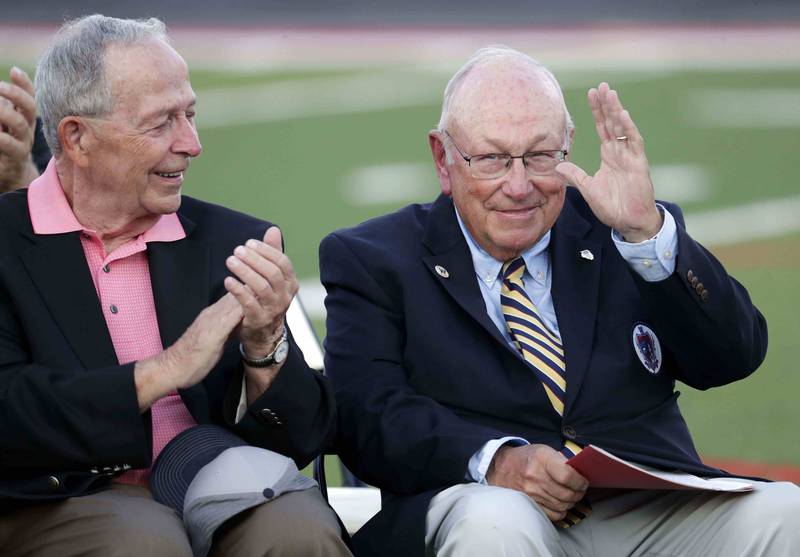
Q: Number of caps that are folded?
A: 1